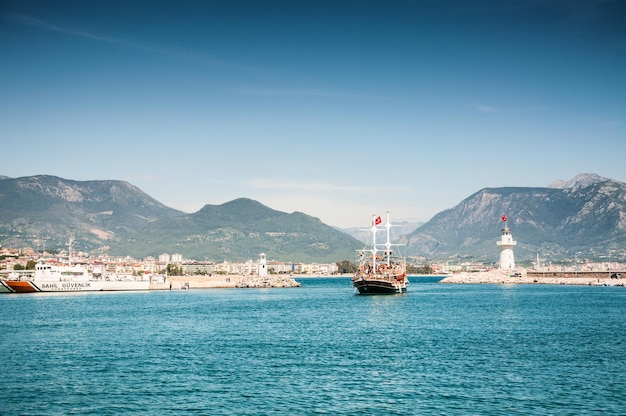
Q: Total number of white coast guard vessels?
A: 1